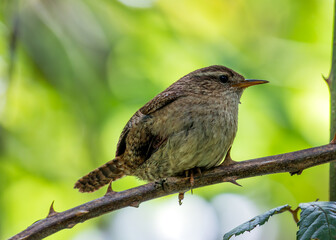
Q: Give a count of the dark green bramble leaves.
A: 2